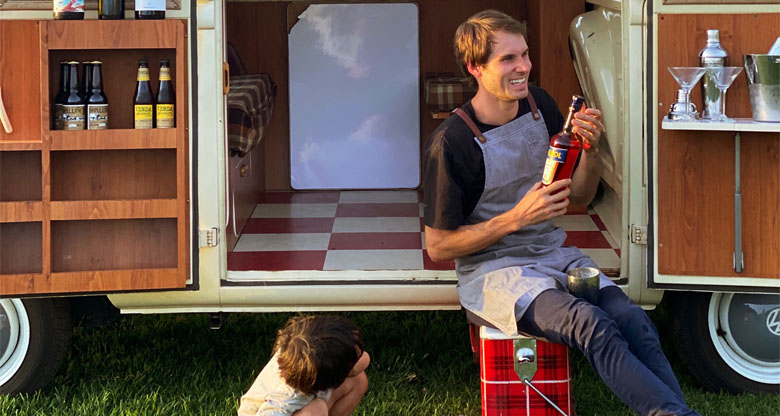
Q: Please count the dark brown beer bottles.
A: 6